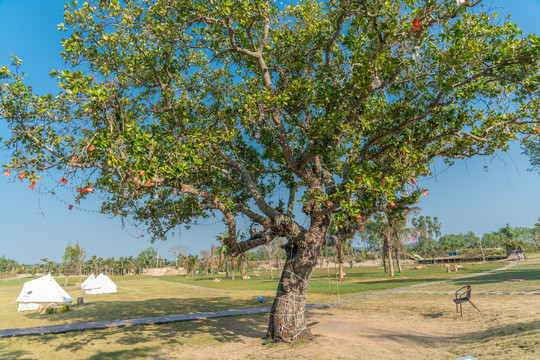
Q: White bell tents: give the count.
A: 3